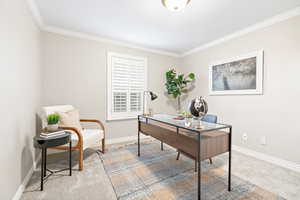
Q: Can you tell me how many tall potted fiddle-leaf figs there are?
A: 1